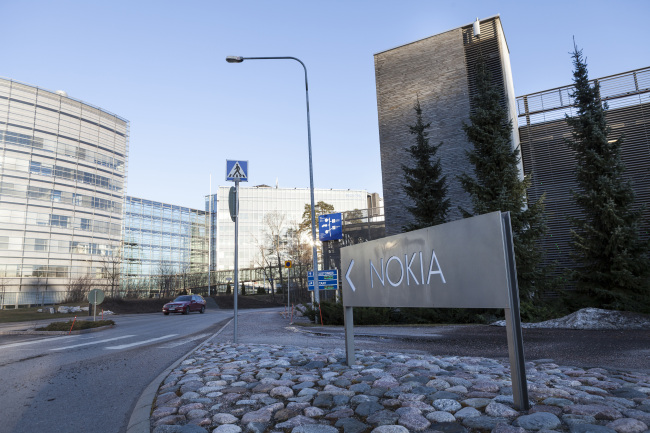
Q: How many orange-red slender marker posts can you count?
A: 5